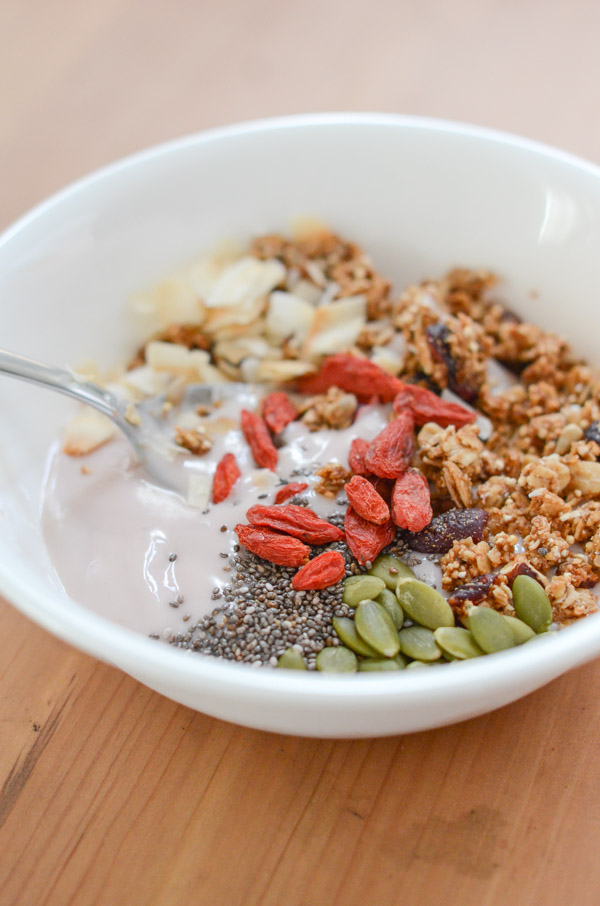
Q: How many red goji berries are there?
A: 14